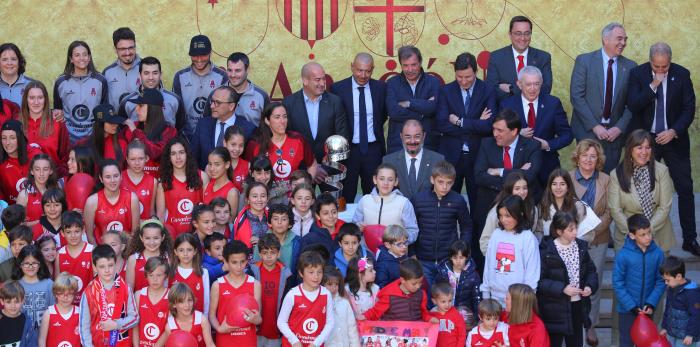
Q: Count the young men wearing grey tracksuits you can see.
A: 4